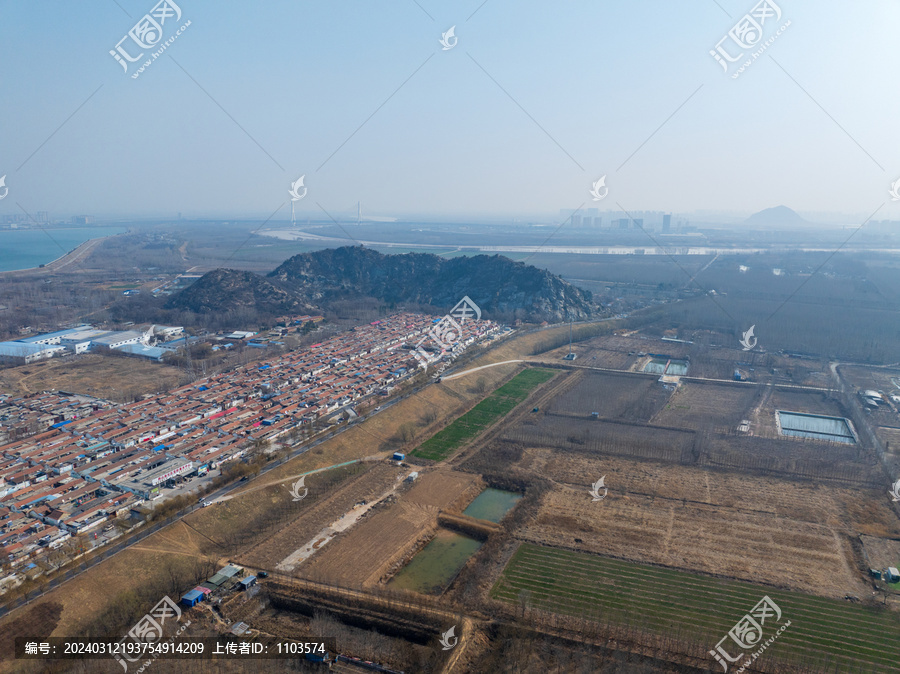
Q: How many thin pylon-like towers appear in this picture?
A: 2